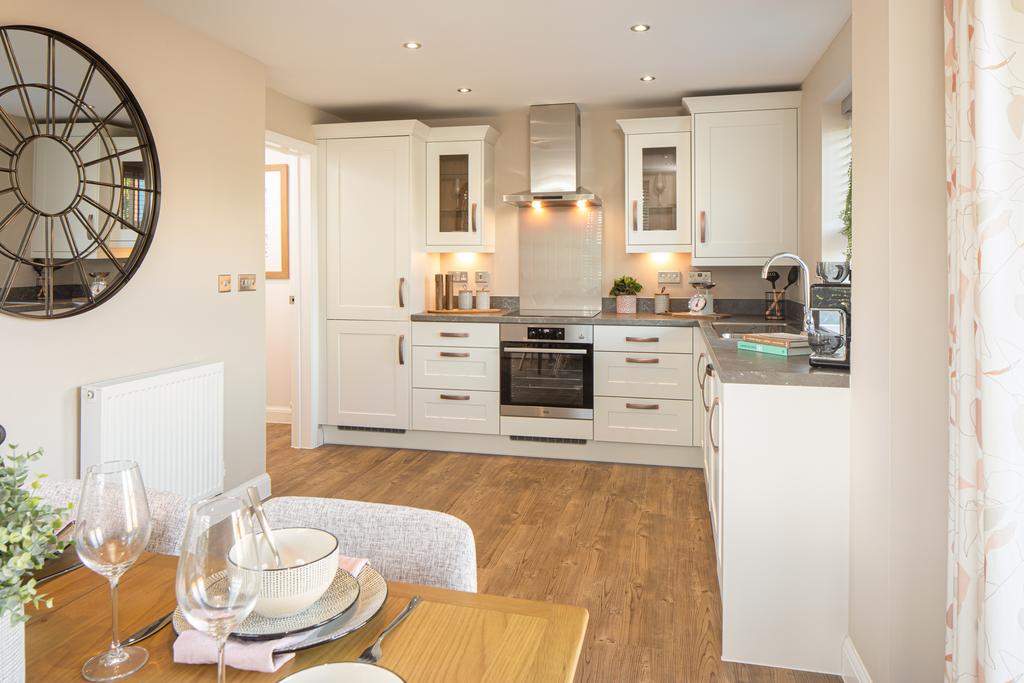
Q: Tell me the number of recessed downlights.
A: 4